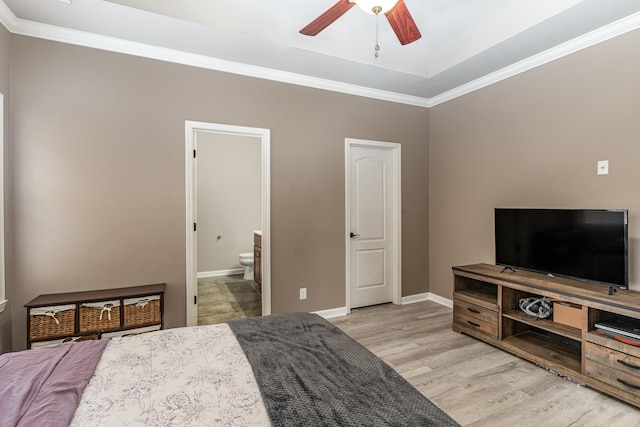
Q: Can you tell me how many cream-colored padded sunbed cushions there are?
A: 0